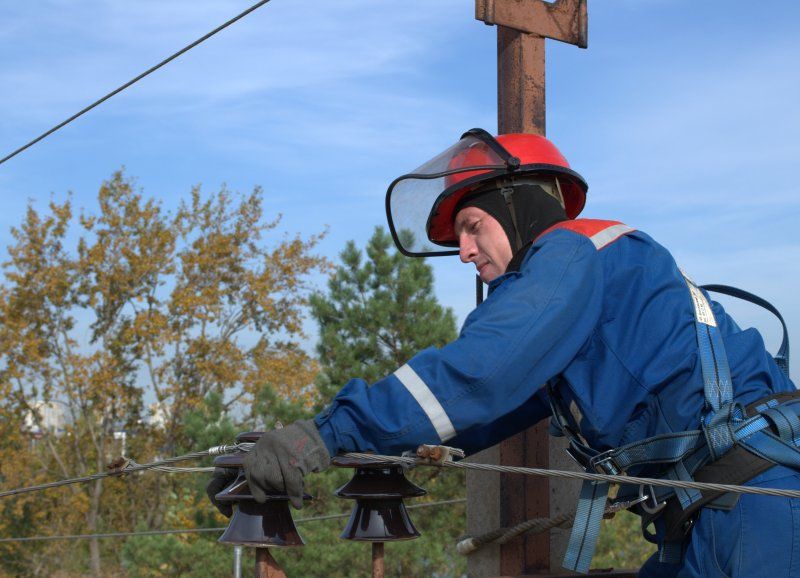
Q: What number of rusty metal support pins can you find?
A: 2